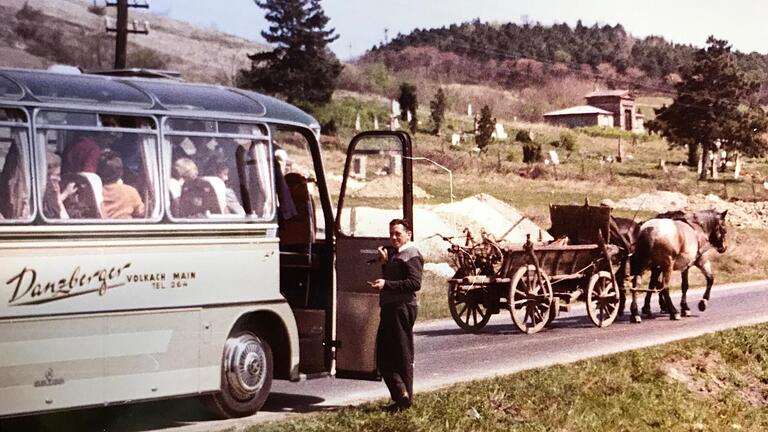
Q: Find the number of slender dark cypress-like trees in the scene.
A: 3